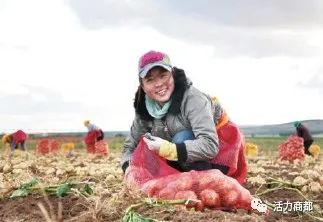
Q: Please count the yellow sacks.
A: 3